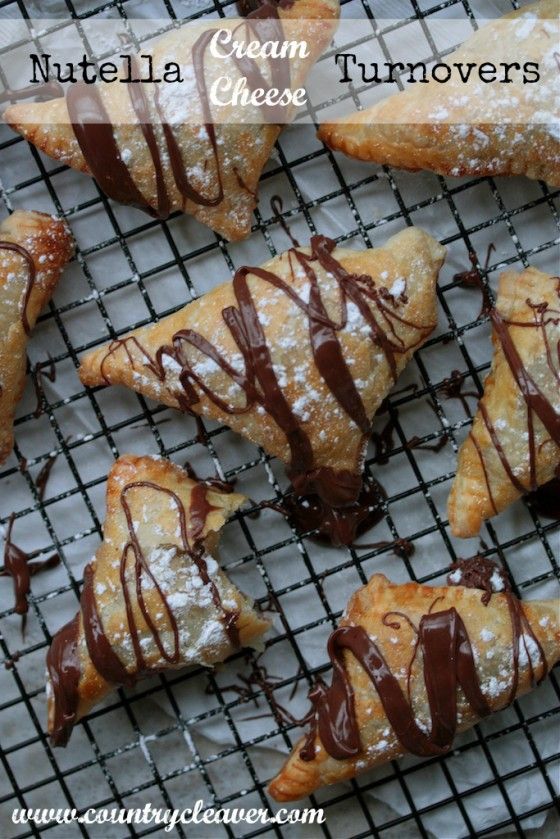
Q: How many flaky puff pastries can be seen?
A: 7